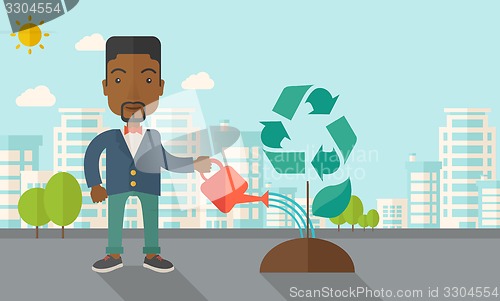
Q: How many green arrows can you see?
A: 3